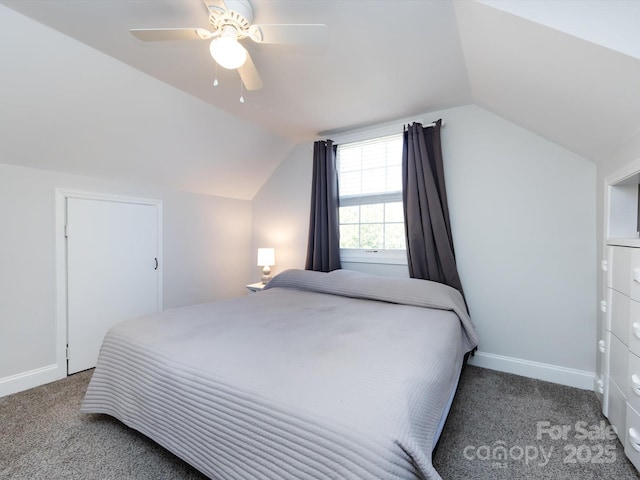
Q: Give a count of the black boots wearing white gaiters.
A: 0